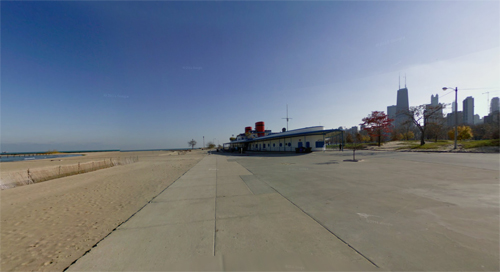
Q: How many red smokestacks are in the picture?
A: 2